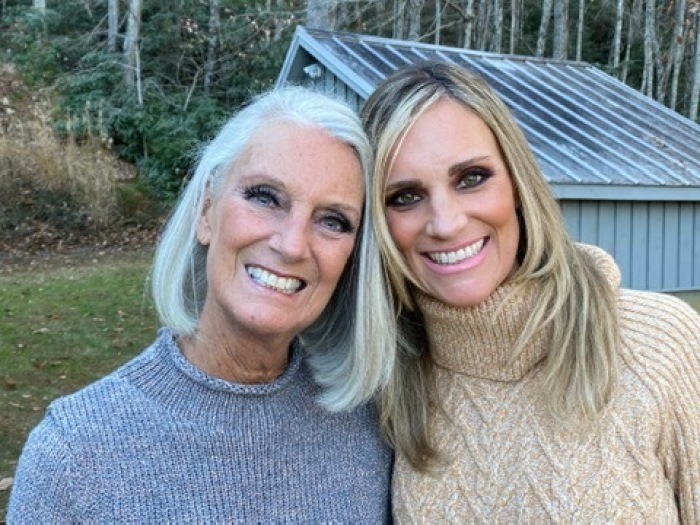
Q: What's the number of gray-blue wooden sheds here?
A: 1